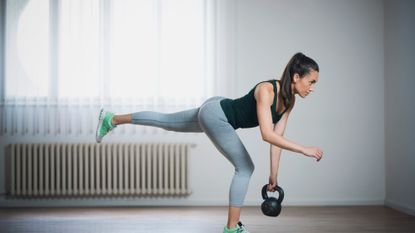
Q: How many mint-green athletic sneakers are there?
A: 2